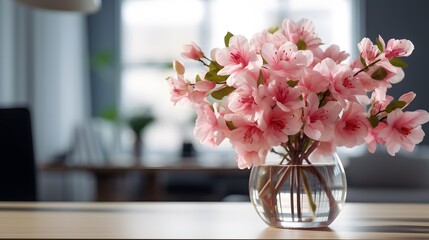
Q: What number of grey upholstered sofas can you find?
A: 1